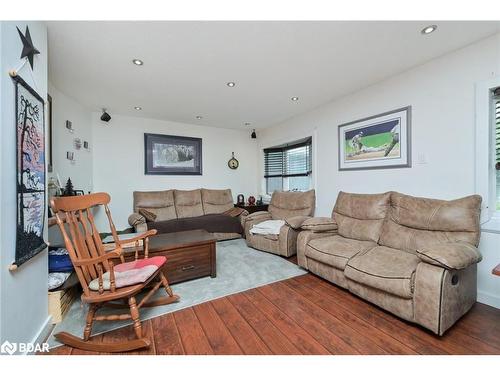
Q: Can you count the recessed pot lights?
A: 7